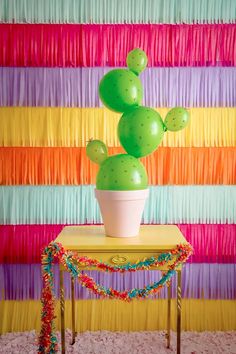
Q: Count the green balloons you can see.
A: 6